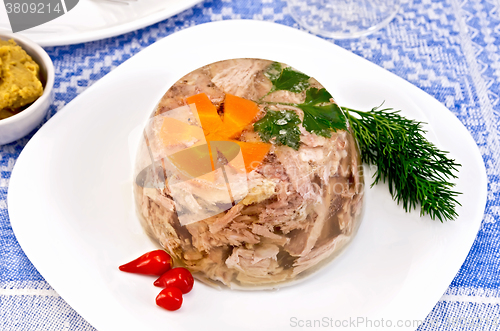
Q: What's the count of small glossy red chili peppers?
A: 3